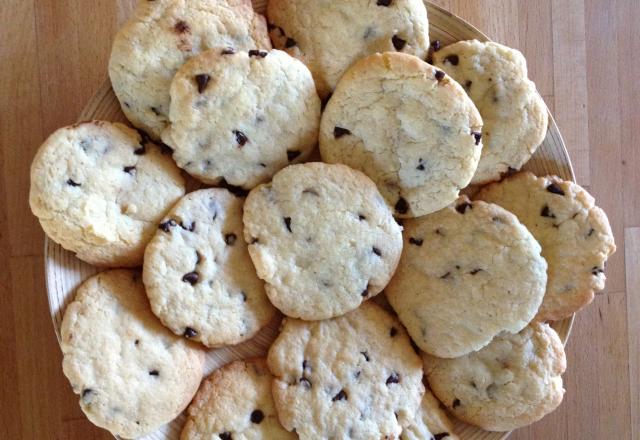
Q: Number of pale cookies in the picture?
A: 15